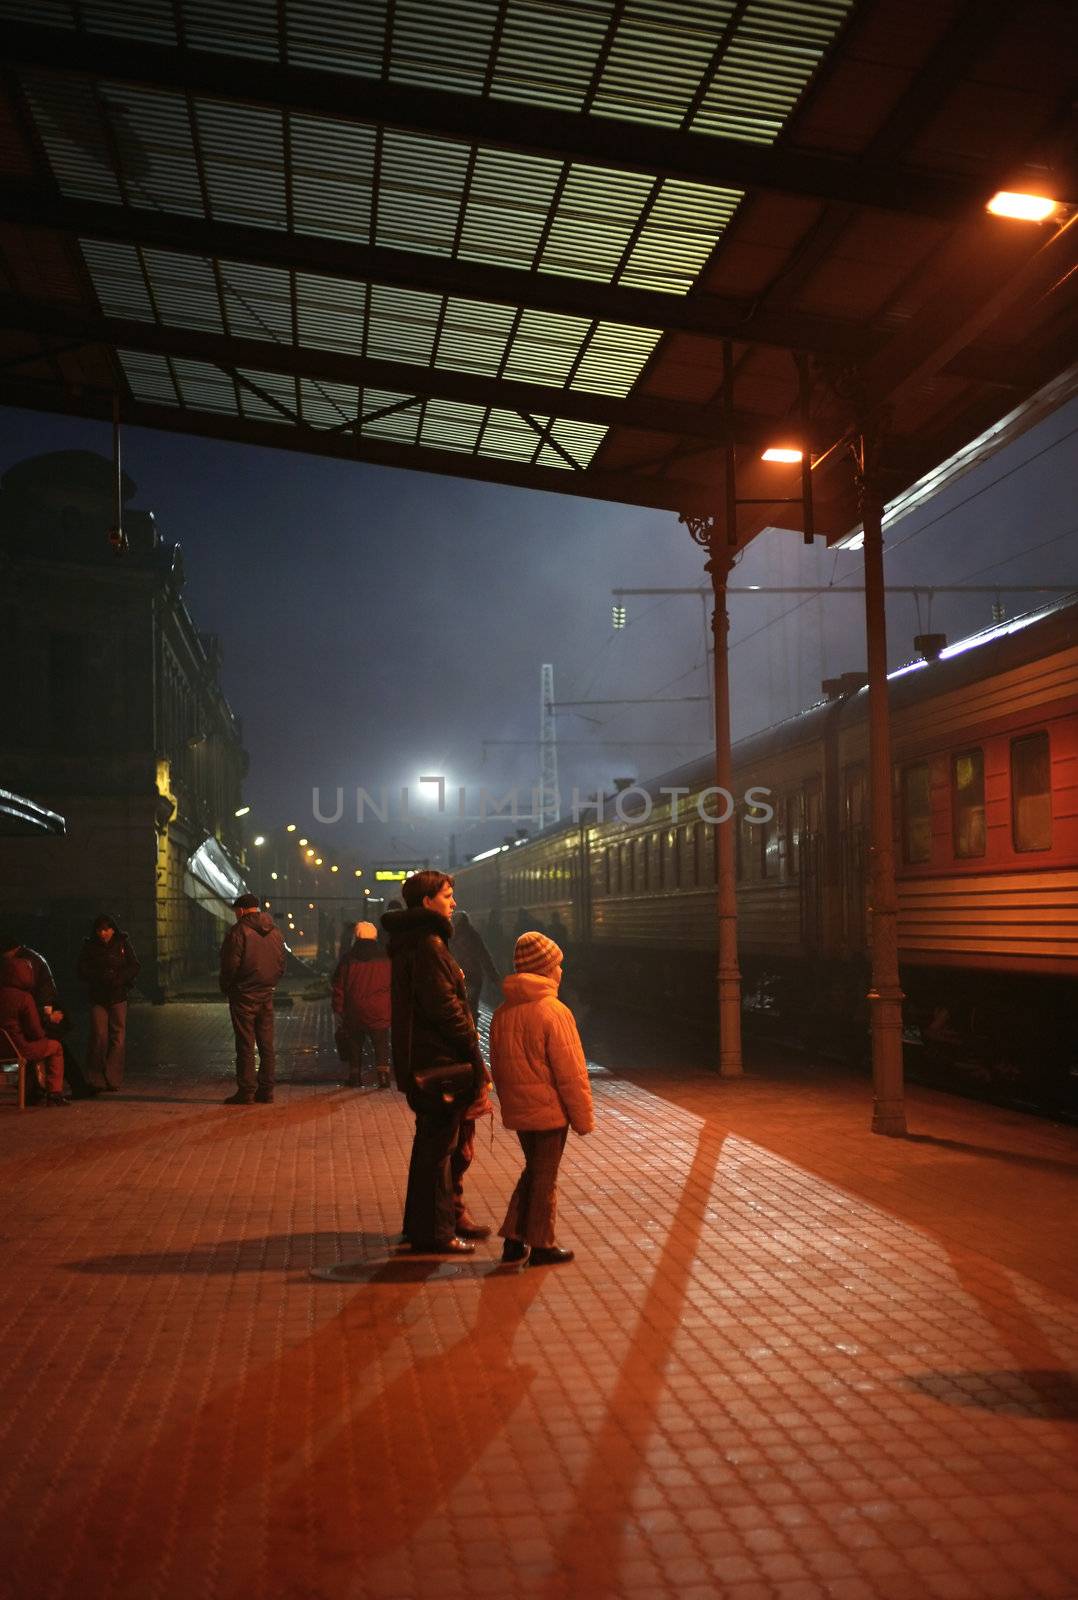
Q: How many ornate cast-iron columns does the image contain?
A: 2